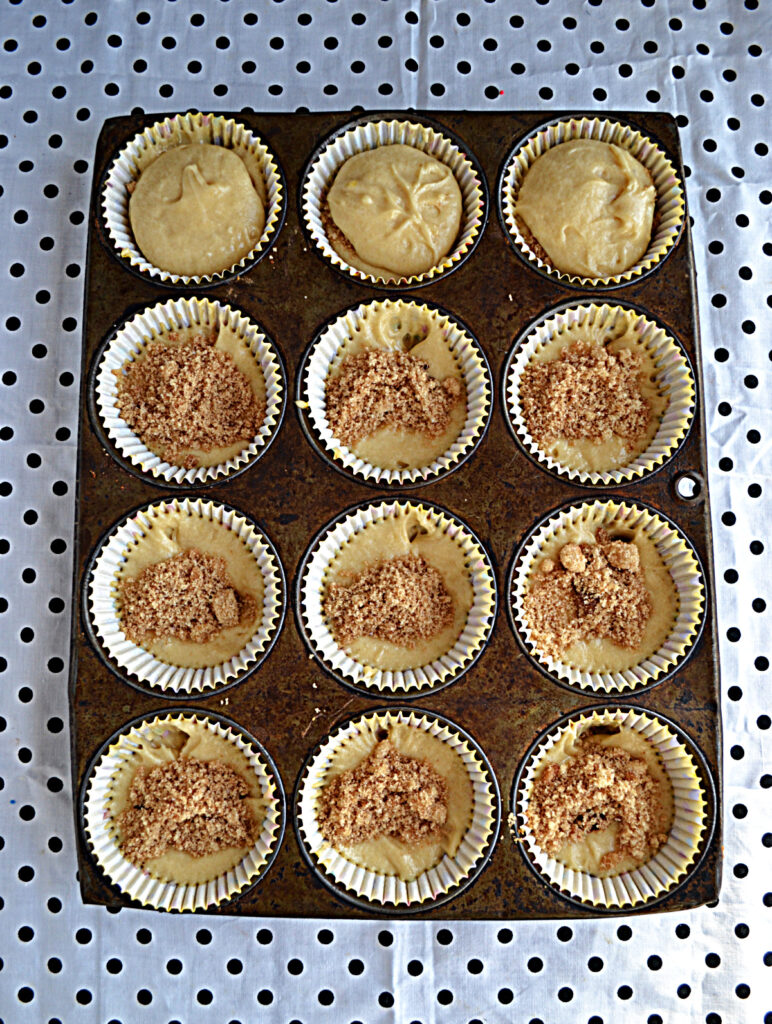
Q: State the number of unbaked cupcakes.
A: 12